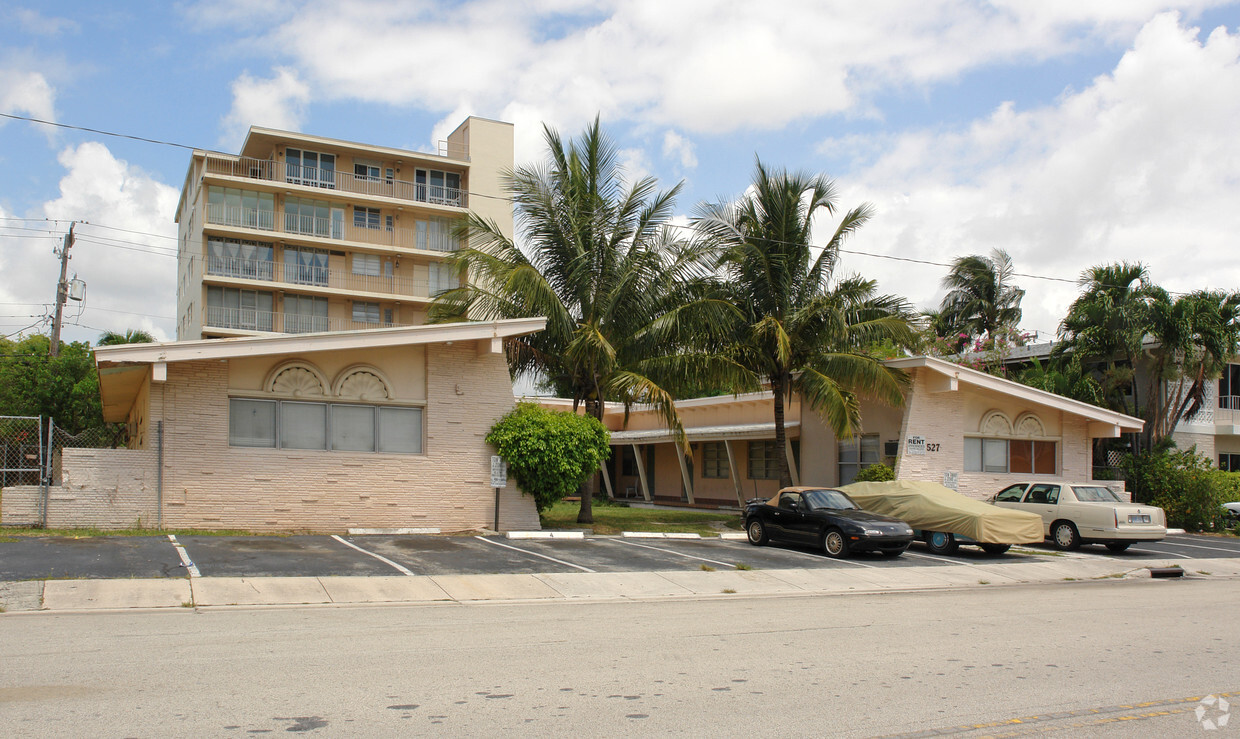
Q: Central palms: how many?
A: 2